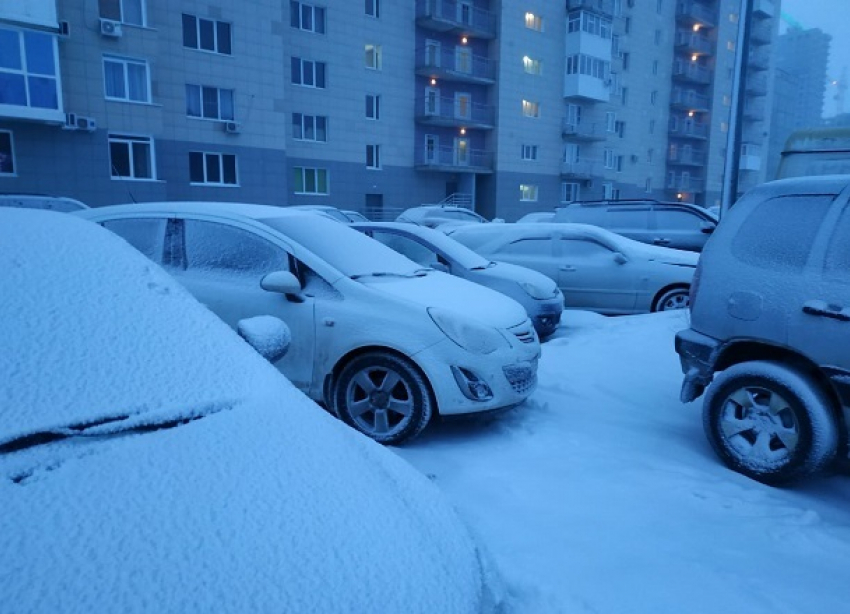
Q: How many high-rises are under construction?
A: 1